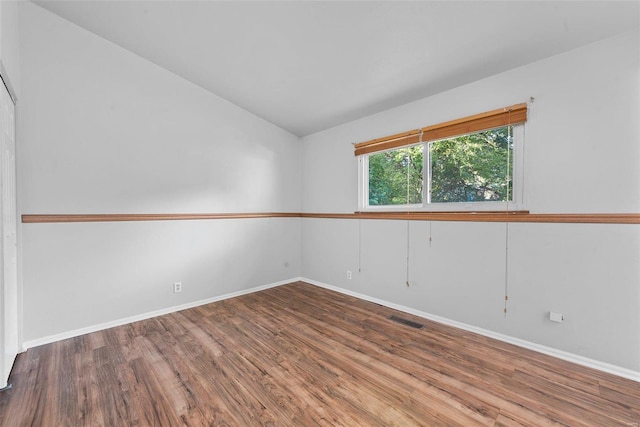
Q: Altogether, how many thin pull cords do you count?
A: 4